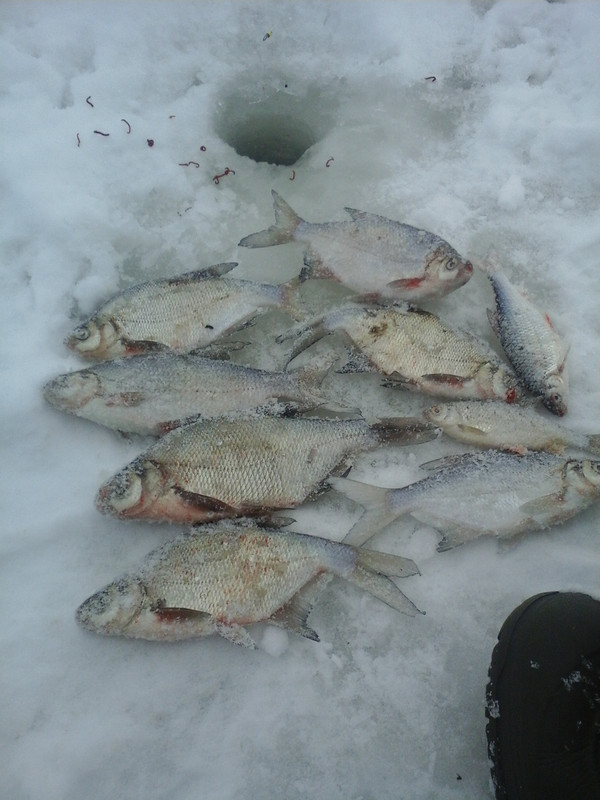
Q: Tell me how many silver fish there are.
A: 9